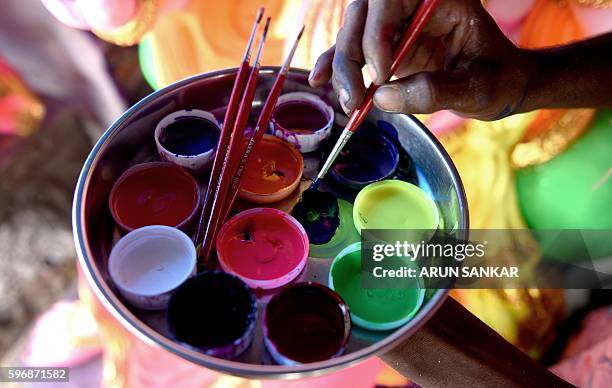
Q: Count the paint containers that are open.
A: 11